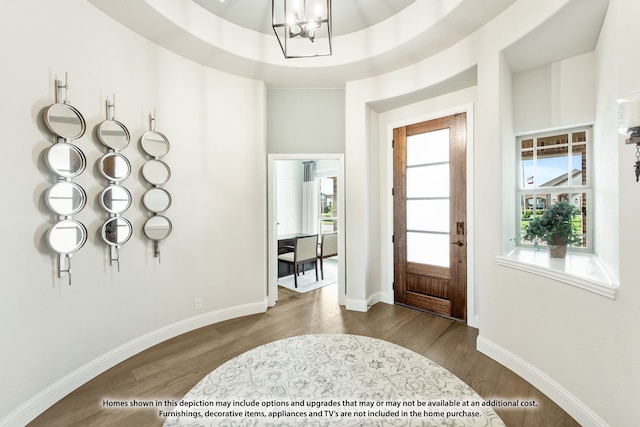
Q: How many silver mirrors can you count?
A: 12